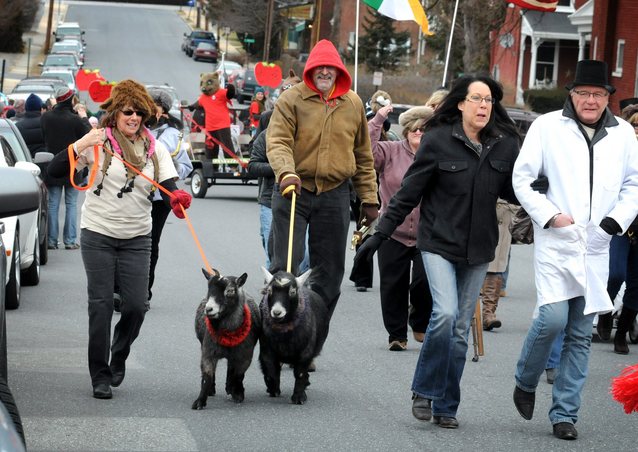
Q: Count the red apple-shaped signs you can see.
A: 3